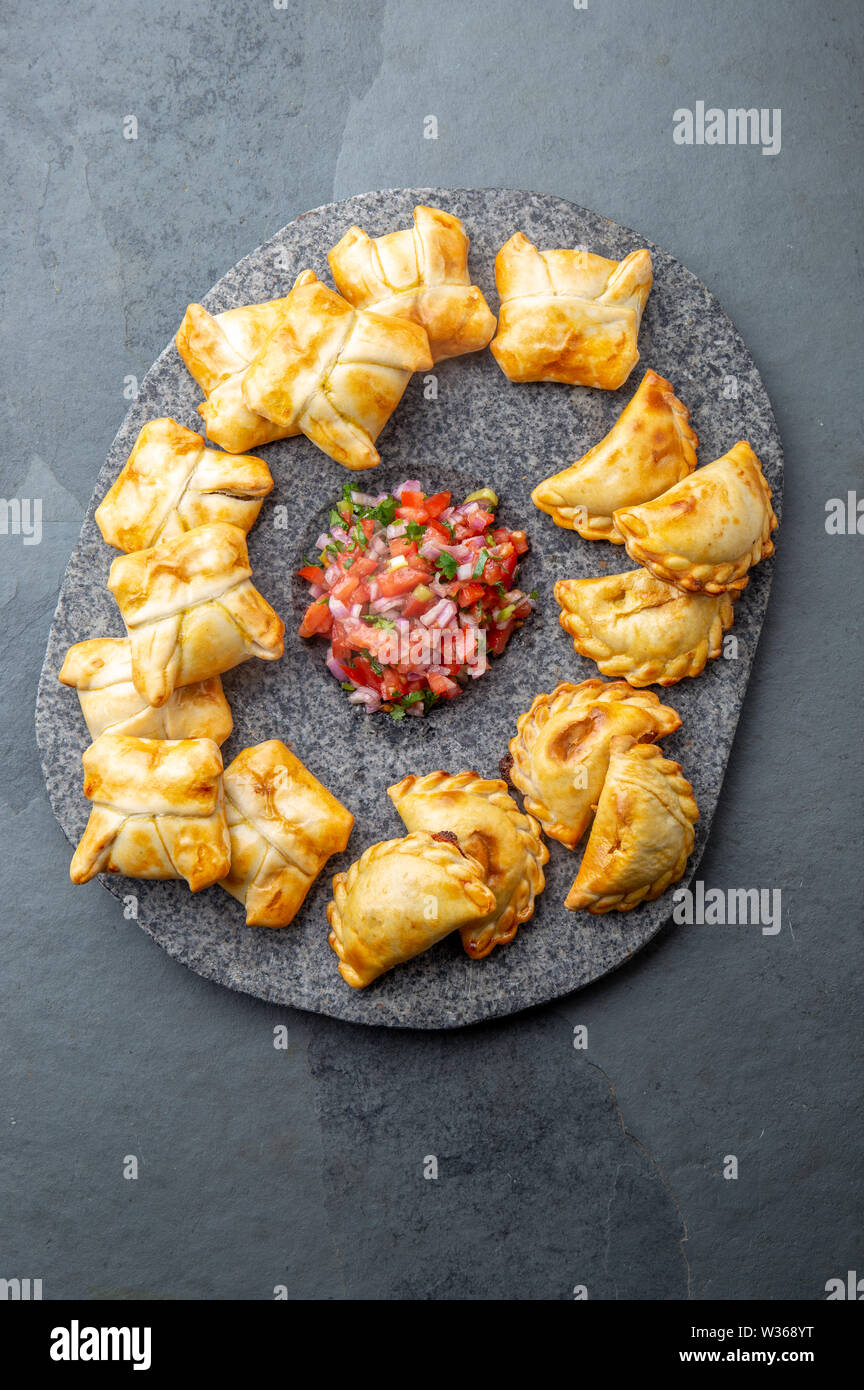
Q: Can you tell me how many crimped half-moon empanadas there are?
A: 7